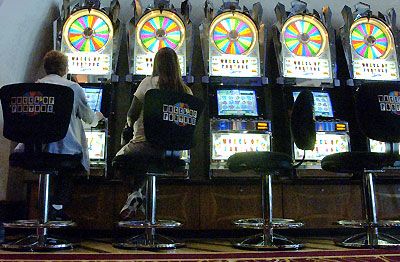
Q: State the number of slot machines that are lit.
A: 5